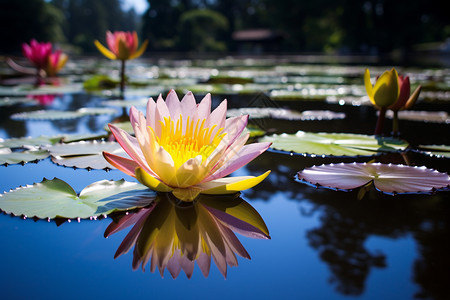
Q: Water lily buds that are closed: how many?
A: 2